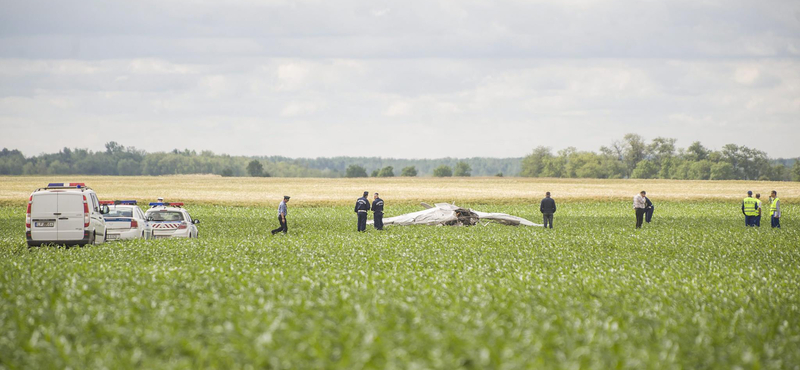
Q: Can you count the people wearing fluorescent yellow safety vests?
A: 3